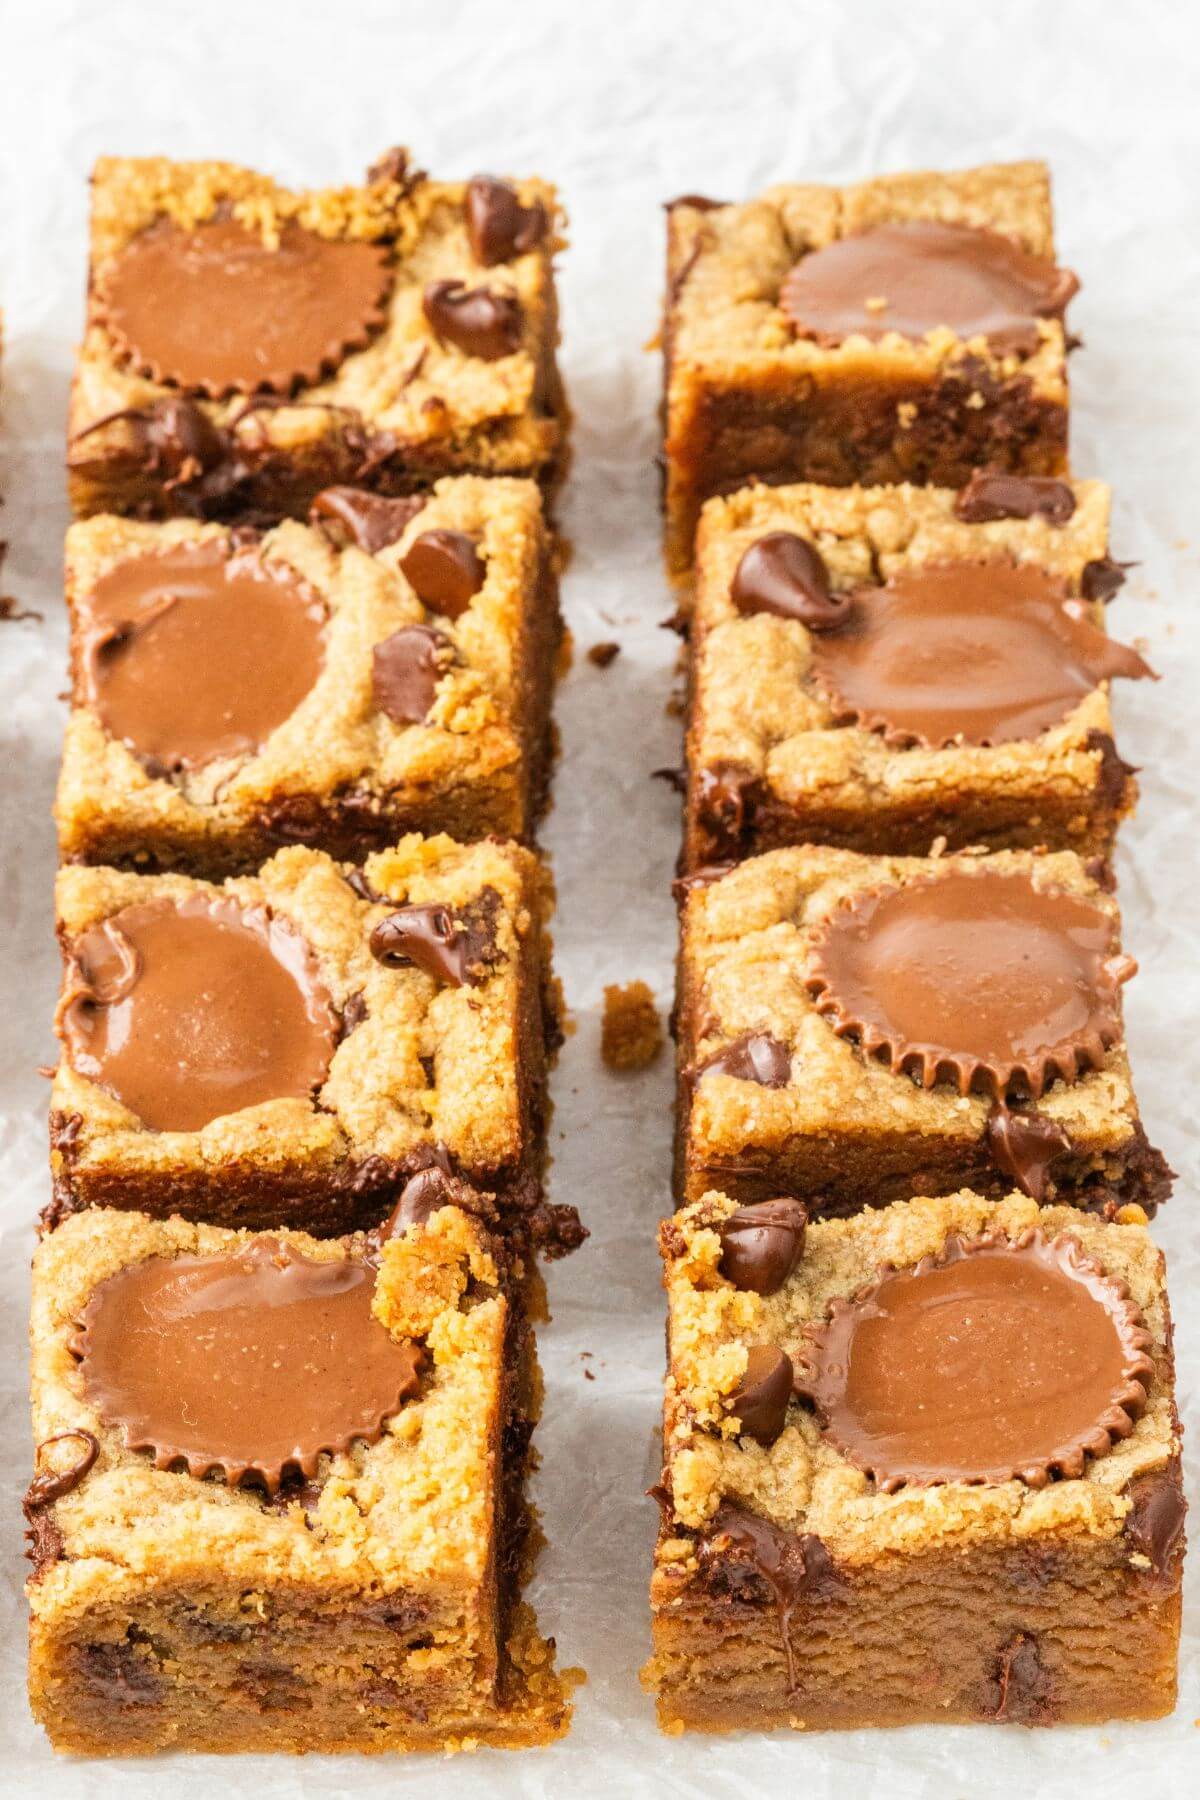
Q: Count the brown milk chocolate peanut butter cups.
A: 8